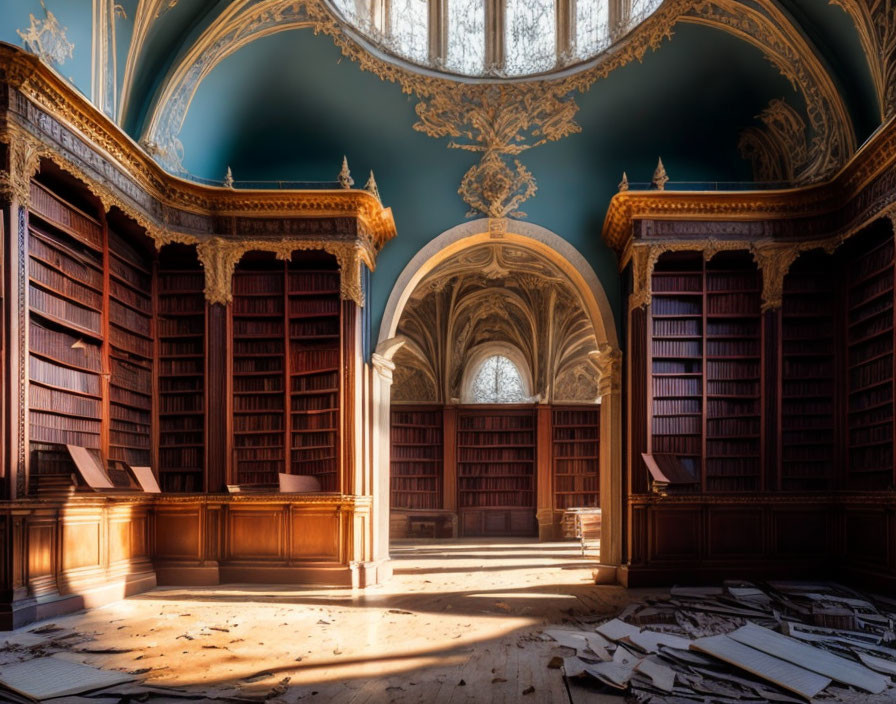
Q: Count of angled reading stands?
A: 3